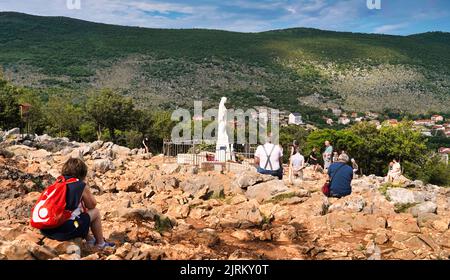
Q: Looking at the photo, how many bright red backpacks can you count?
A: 1